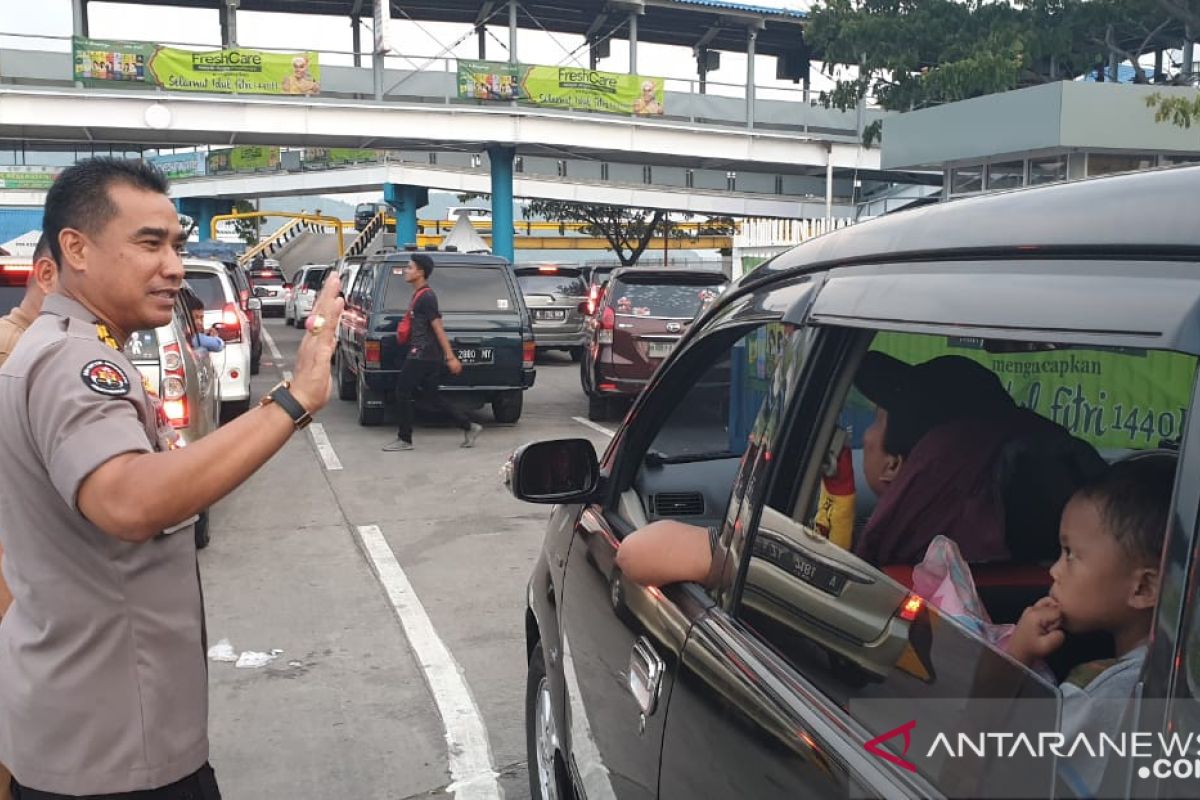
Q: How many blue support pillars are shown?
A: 3